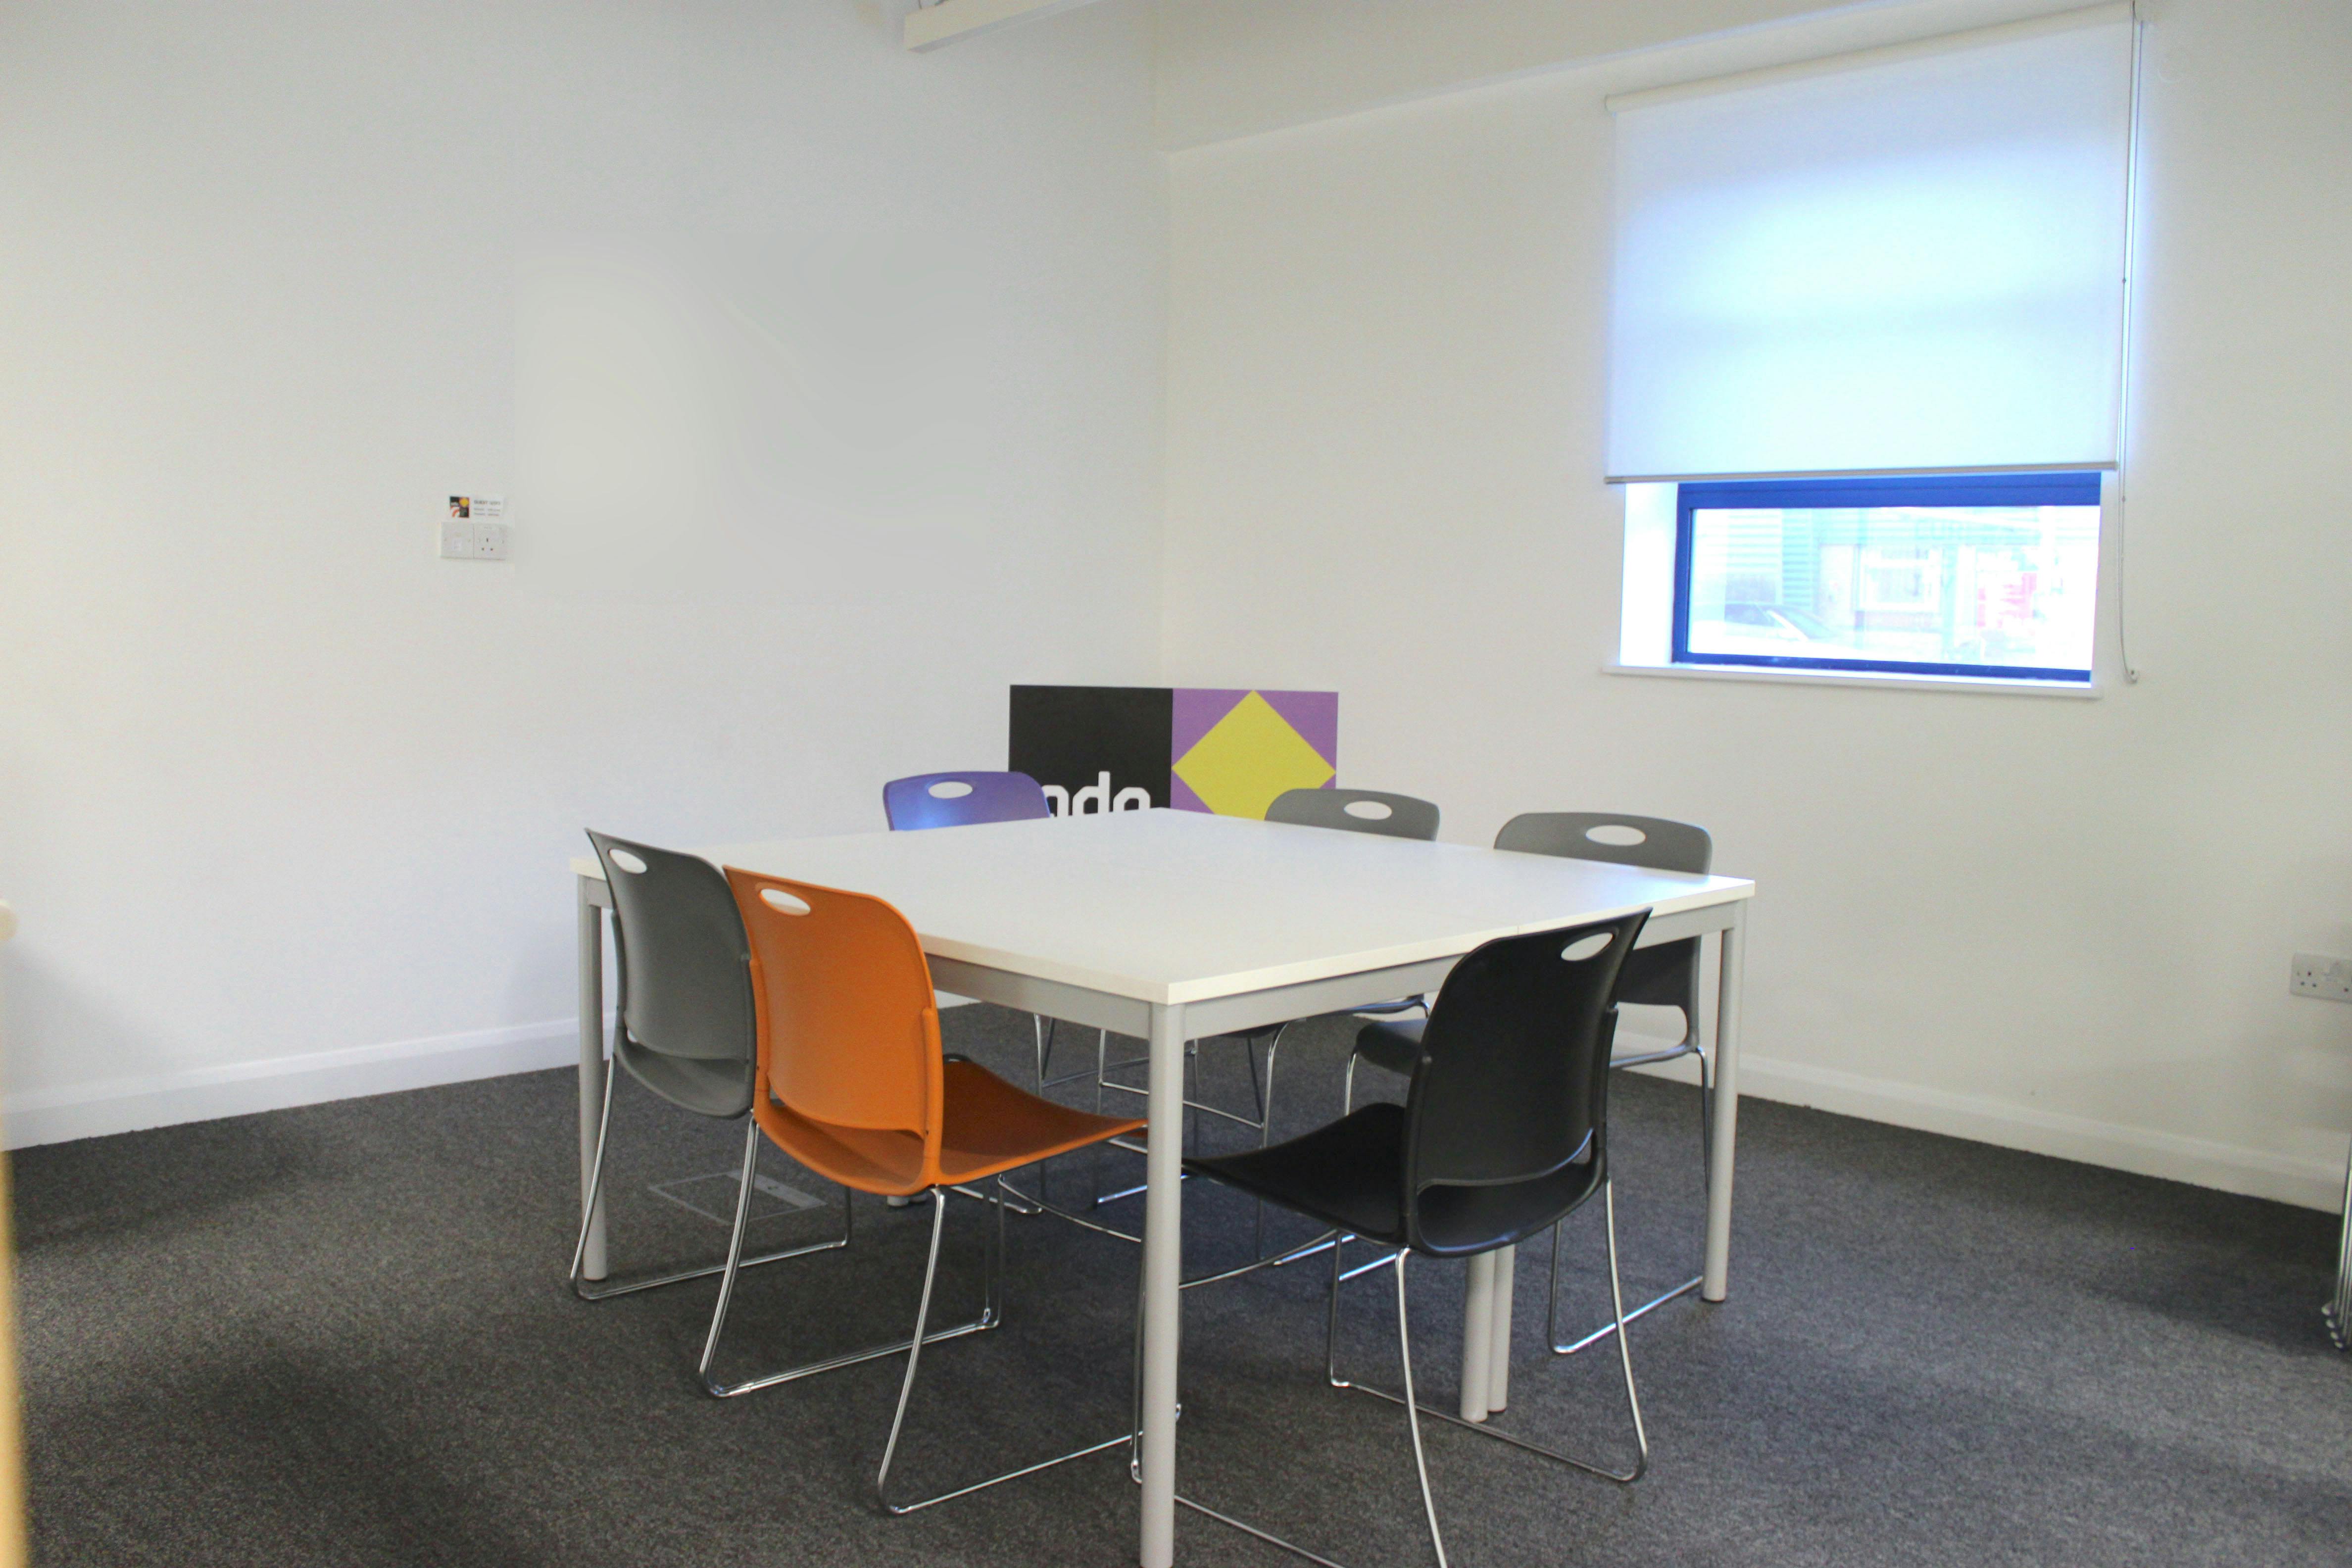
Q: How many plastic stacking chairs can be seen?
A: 6